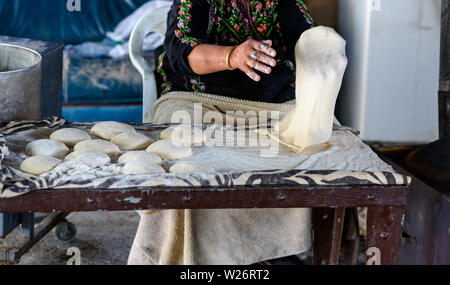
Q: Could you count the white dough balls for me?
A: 12